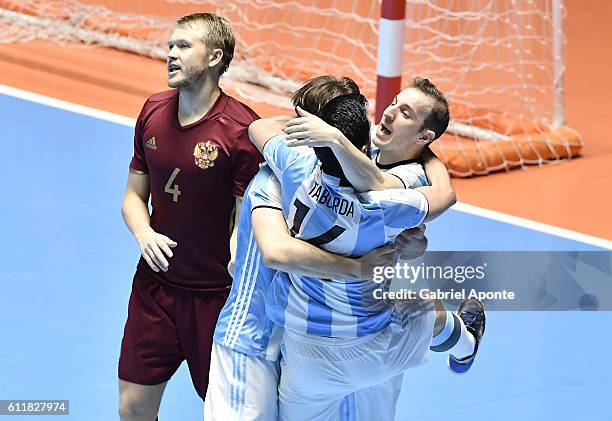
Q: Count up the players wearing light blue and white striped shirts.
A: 3